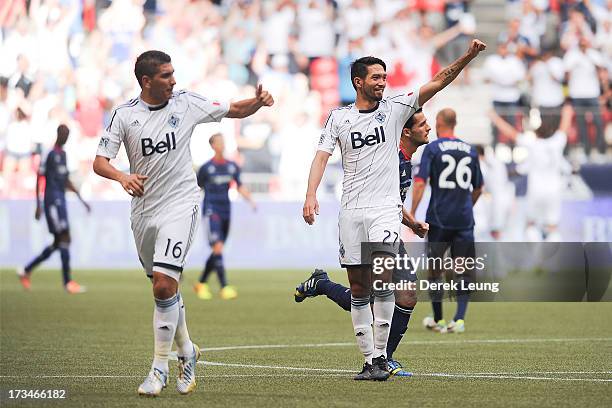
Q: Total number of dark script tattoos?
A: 1